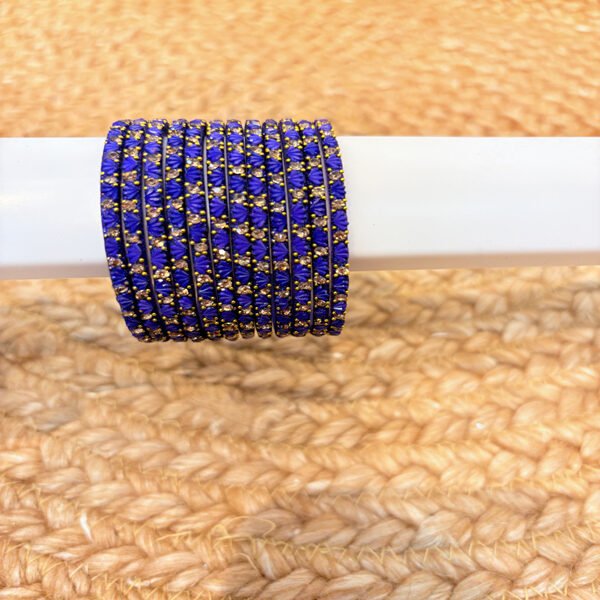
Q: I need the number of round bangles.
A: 12